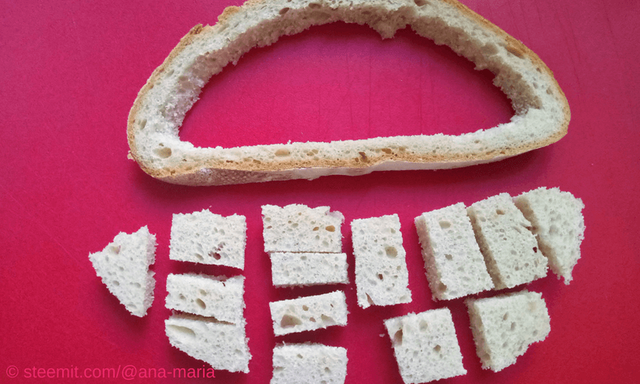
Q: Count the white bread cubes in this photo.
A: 14